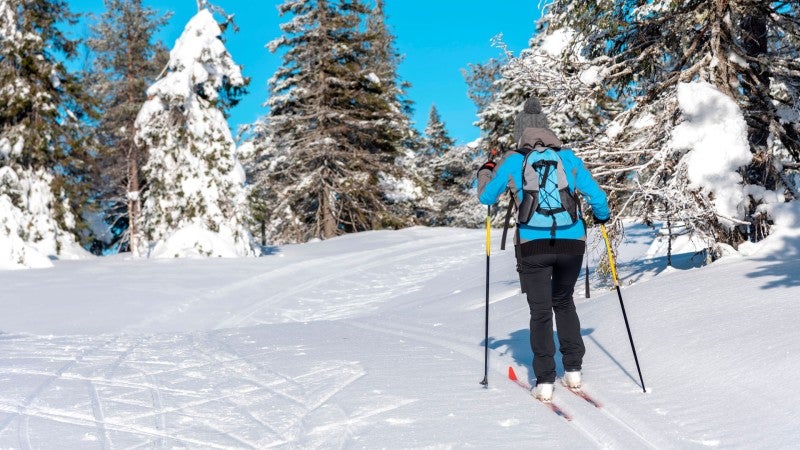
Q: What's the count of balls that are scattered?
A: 0